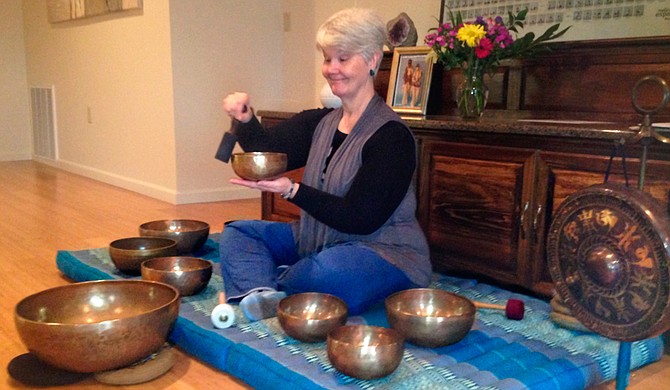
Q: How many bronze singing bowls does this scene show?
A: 8